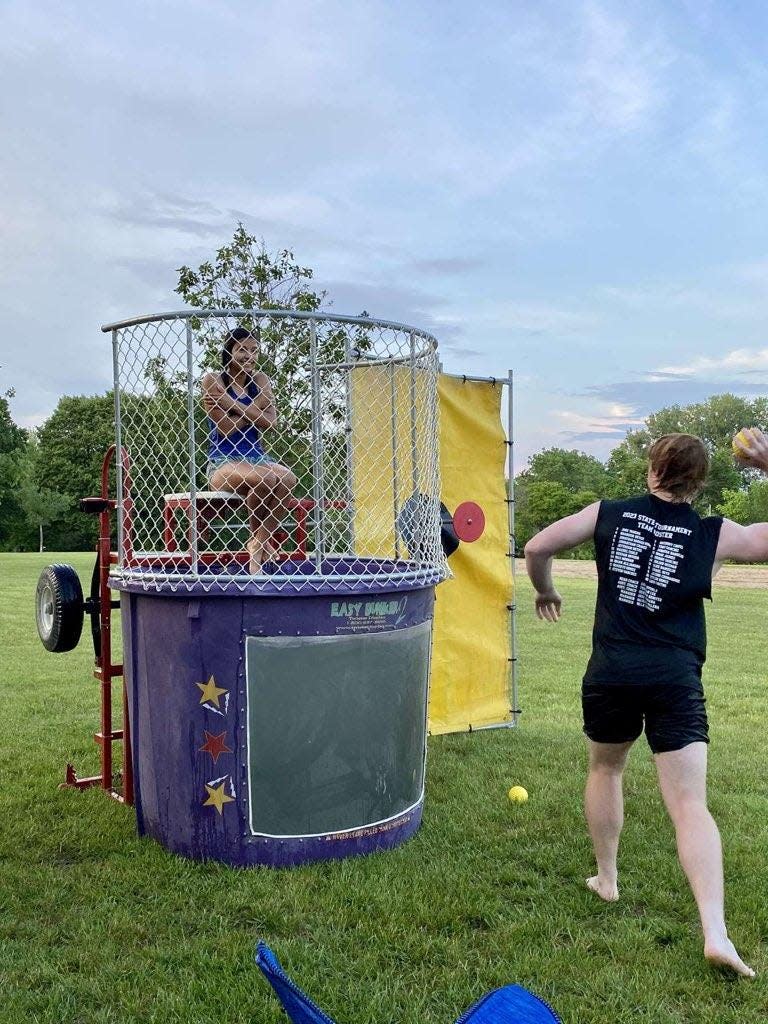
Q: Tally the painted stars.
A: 3